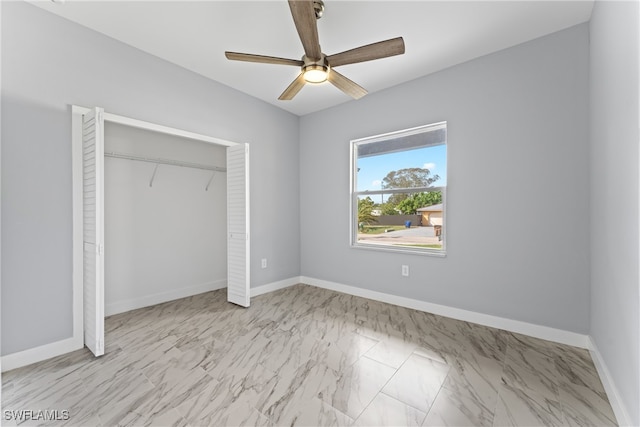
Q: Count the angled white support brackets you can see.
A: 2